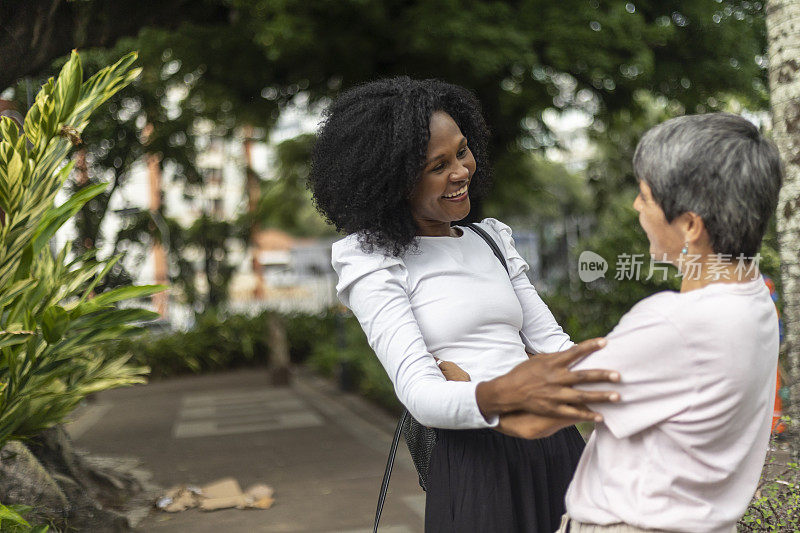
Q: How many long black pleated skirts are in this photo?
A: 1